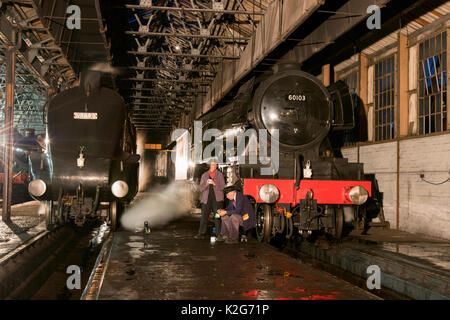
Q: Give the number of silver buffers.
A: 4